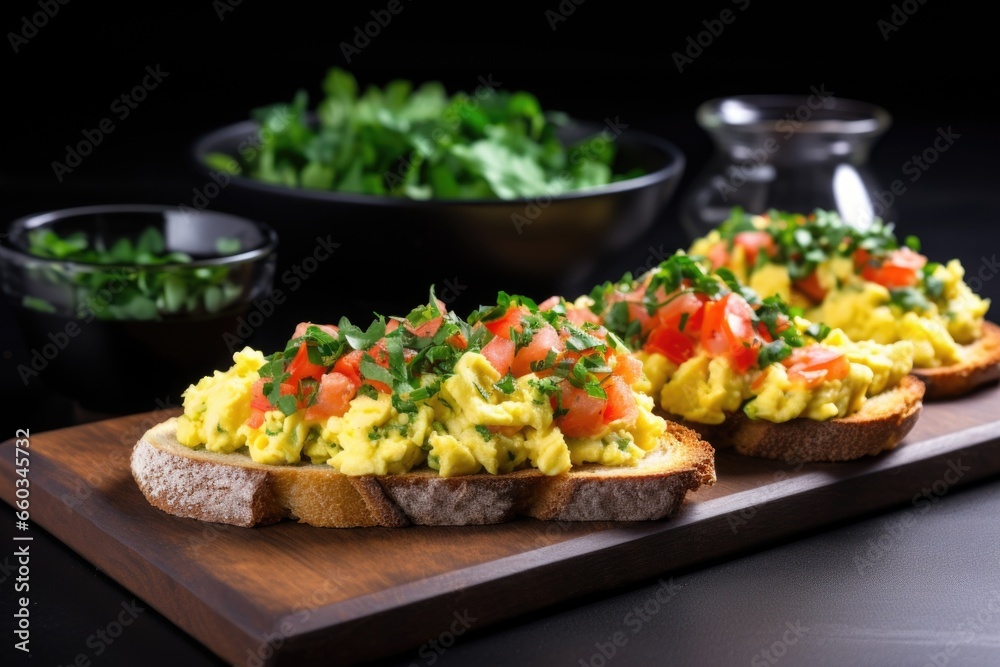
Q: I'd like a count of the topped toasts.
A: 3